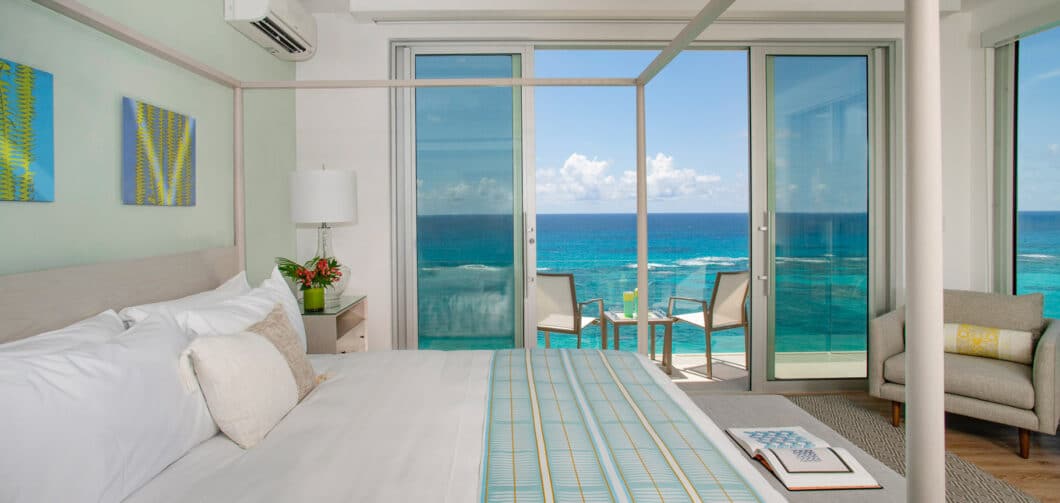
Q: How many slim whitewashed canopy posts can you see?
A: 3